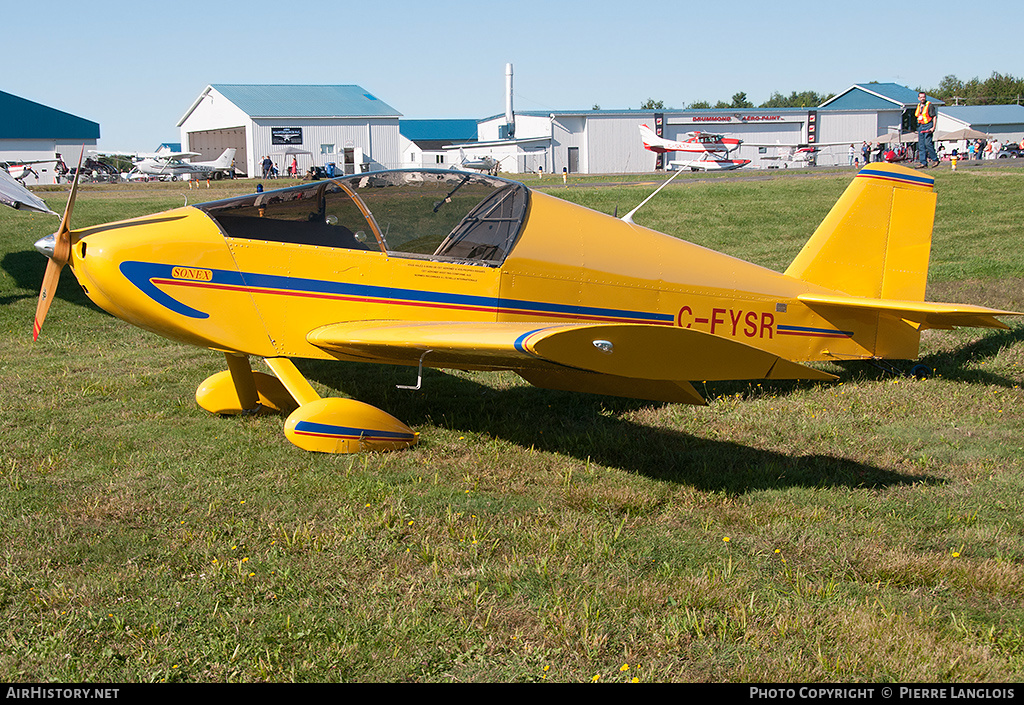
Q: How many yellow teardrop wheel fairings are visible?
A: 2